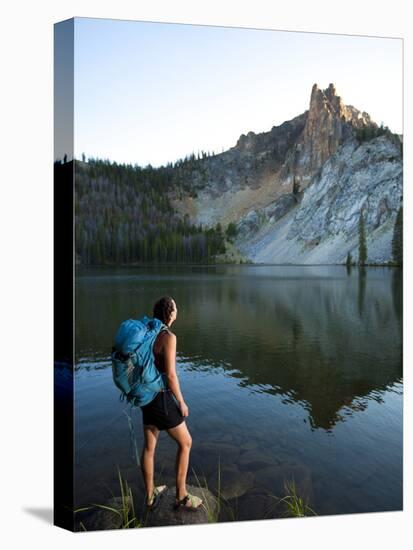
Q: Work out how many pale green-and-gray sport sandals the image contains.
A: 2